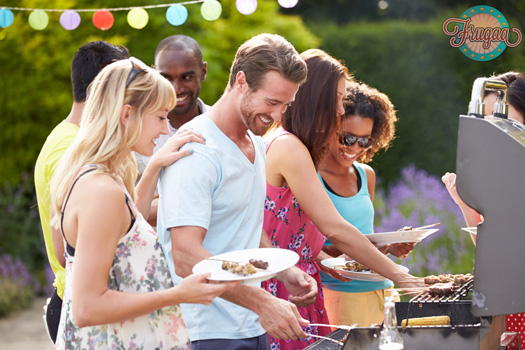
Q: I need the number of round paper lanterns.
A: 9